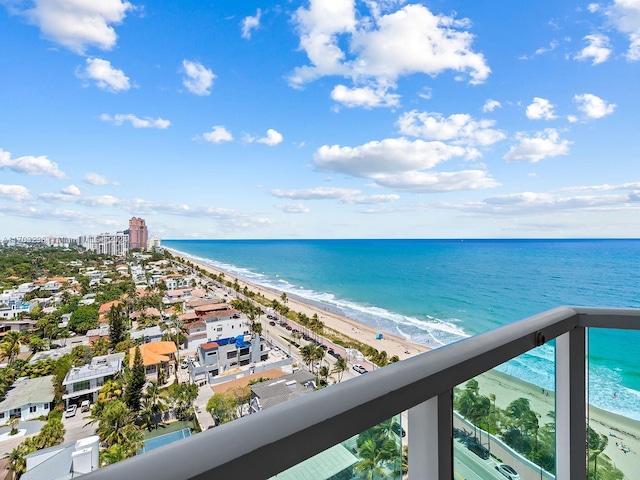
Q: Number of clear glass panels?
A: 3